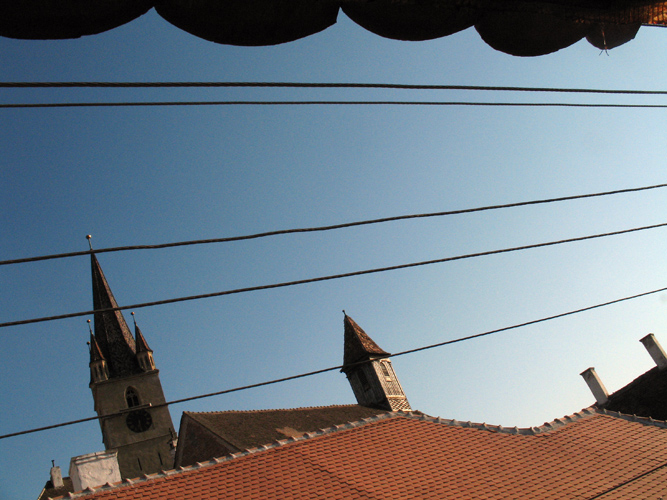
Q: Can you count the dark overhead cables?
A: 5